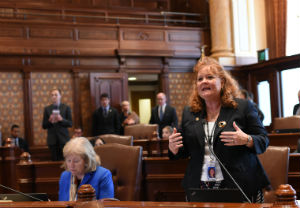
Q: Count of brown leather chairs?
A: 5